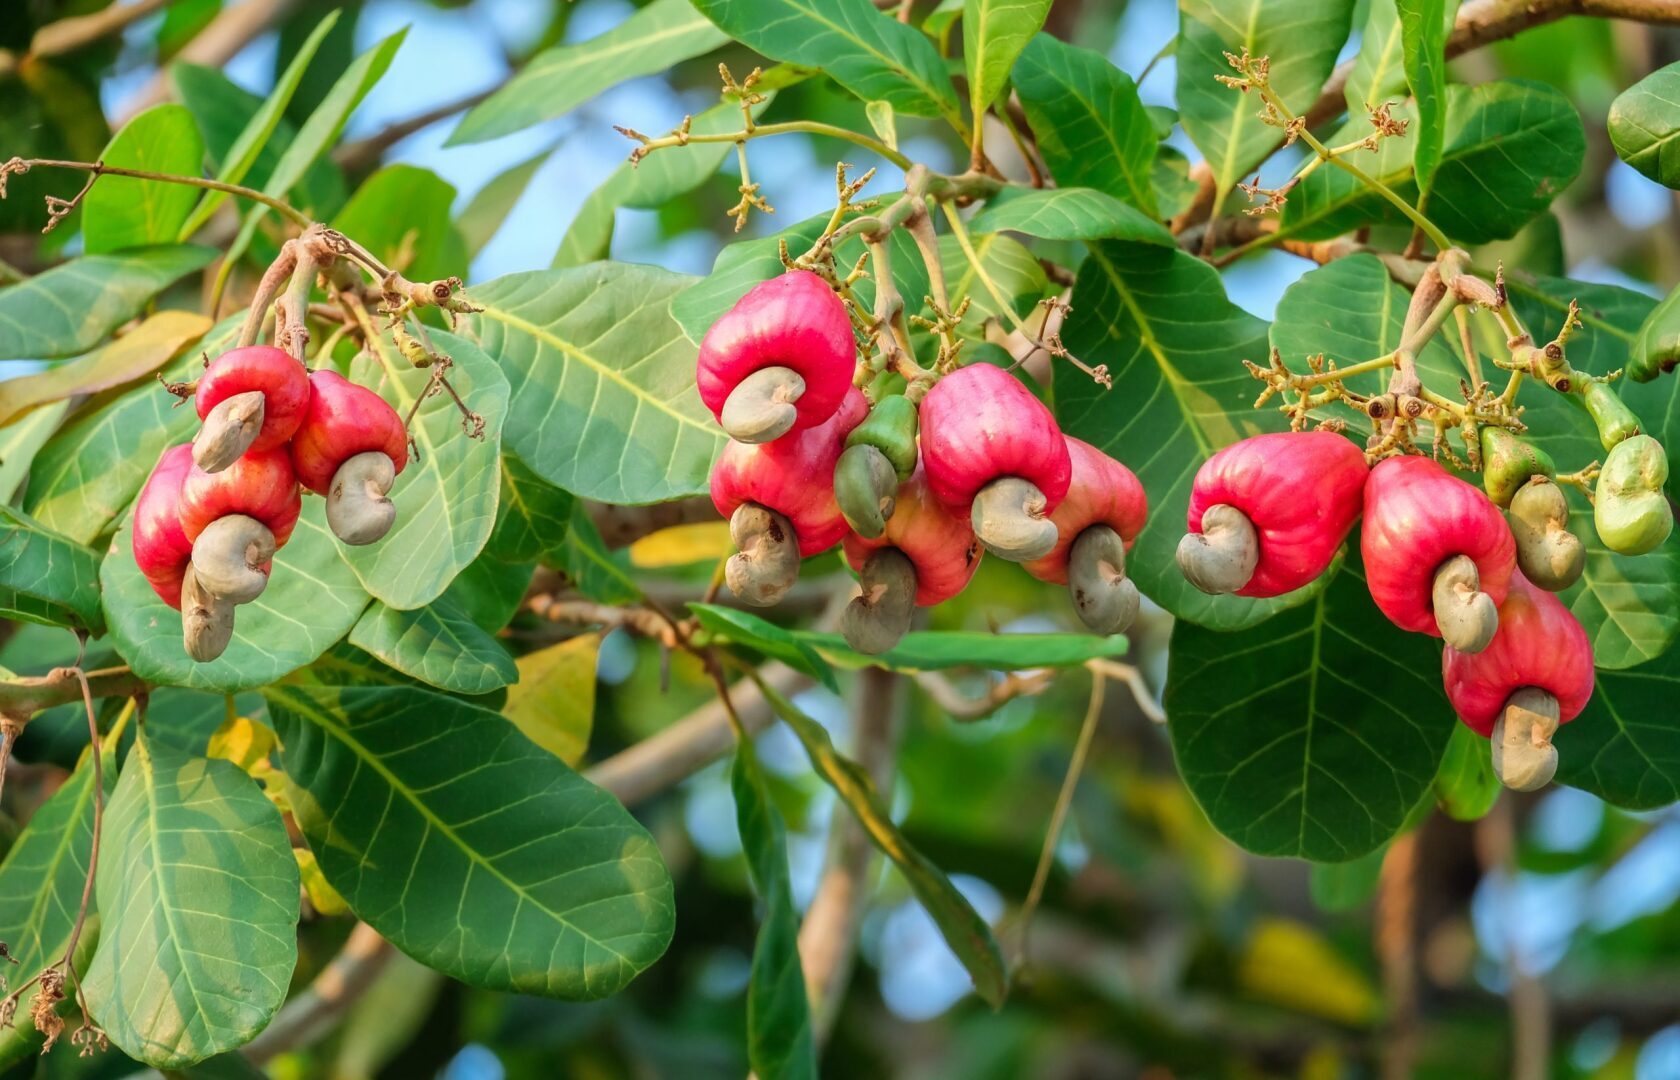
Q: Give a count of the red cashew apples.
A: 12